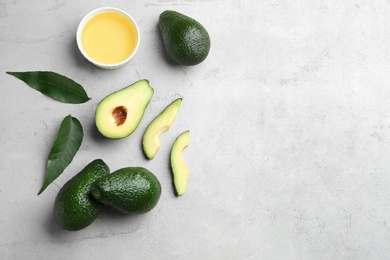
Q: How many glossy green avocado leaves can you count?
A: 2